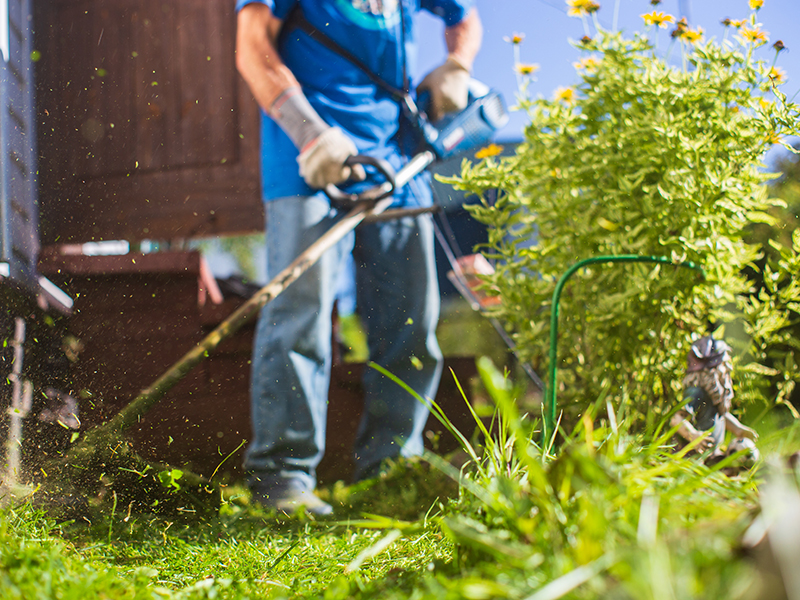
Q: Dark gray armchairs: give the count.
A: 0